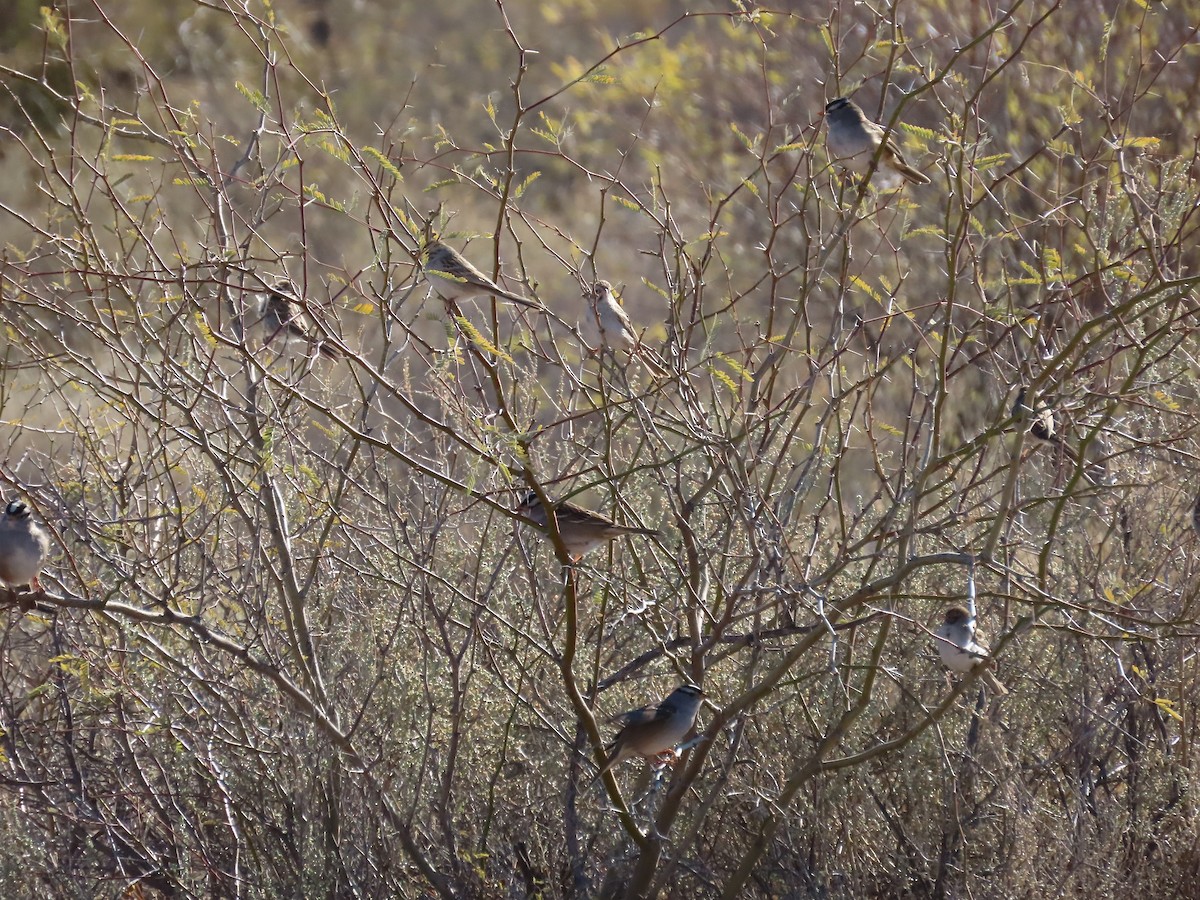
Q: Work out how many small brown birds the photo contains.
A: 9